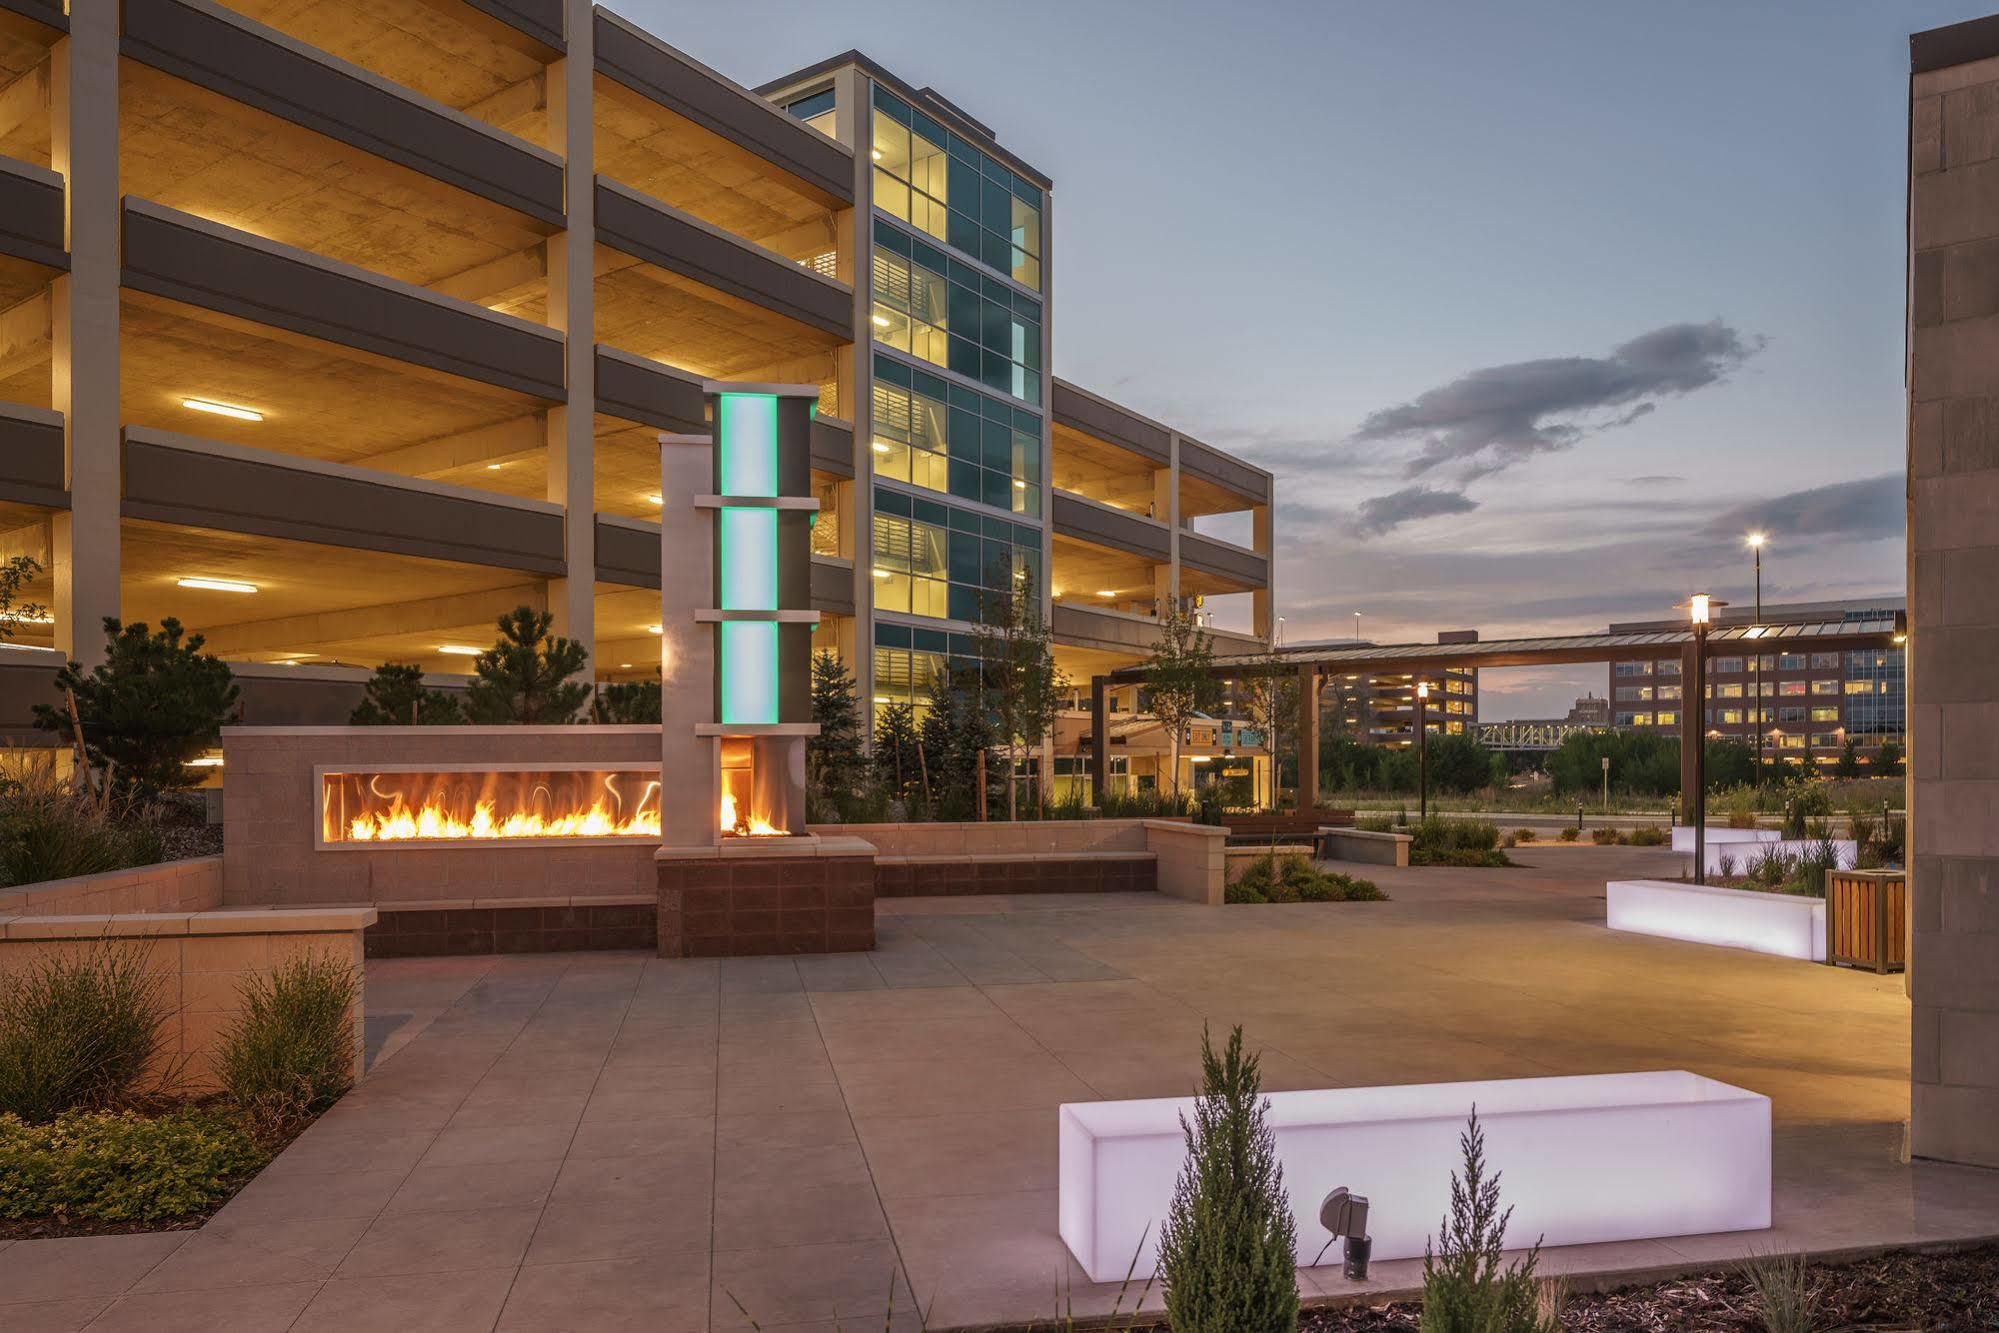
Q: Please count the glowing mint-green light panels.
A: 3